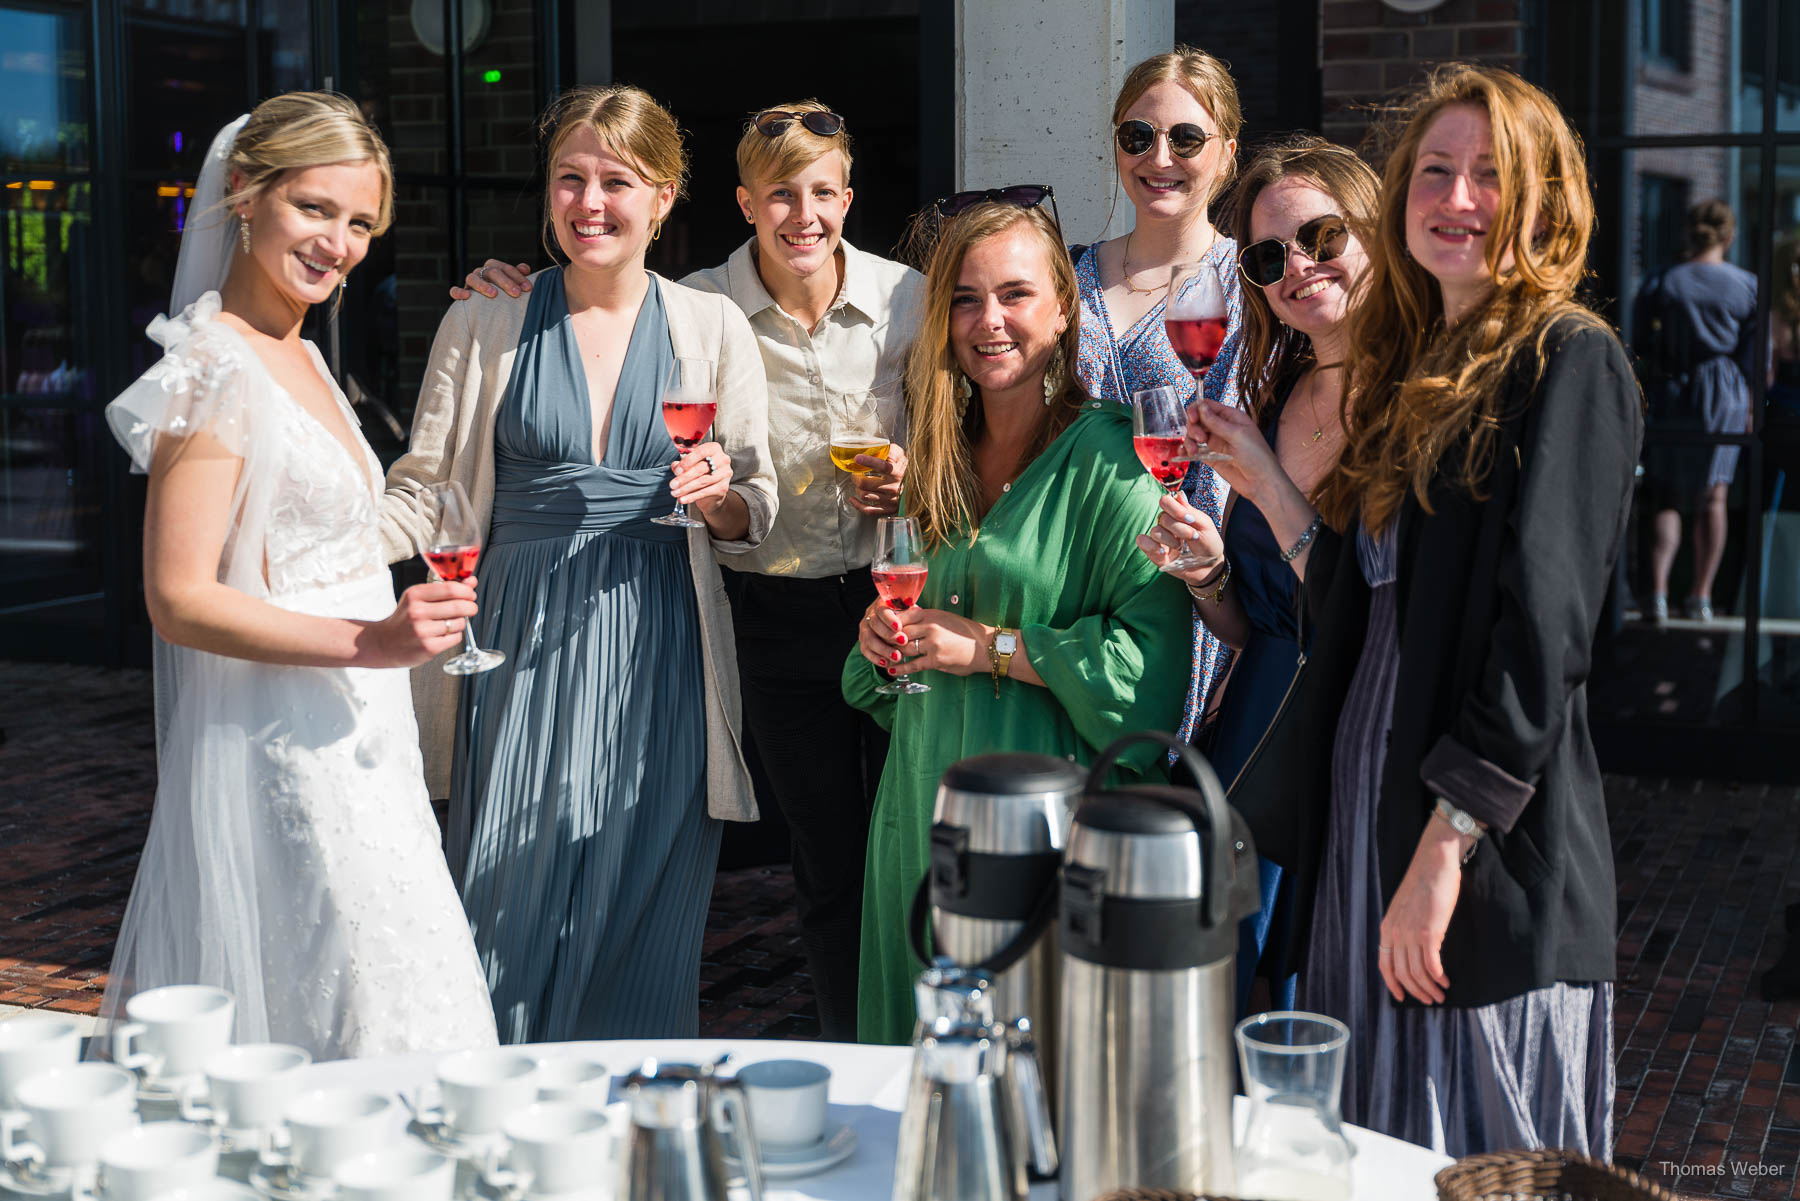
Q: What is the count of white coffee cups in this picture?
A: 12